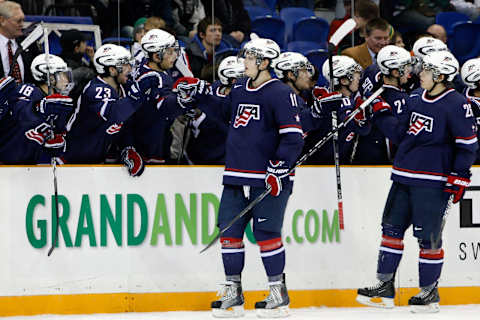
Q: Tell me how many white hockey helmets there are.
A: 11